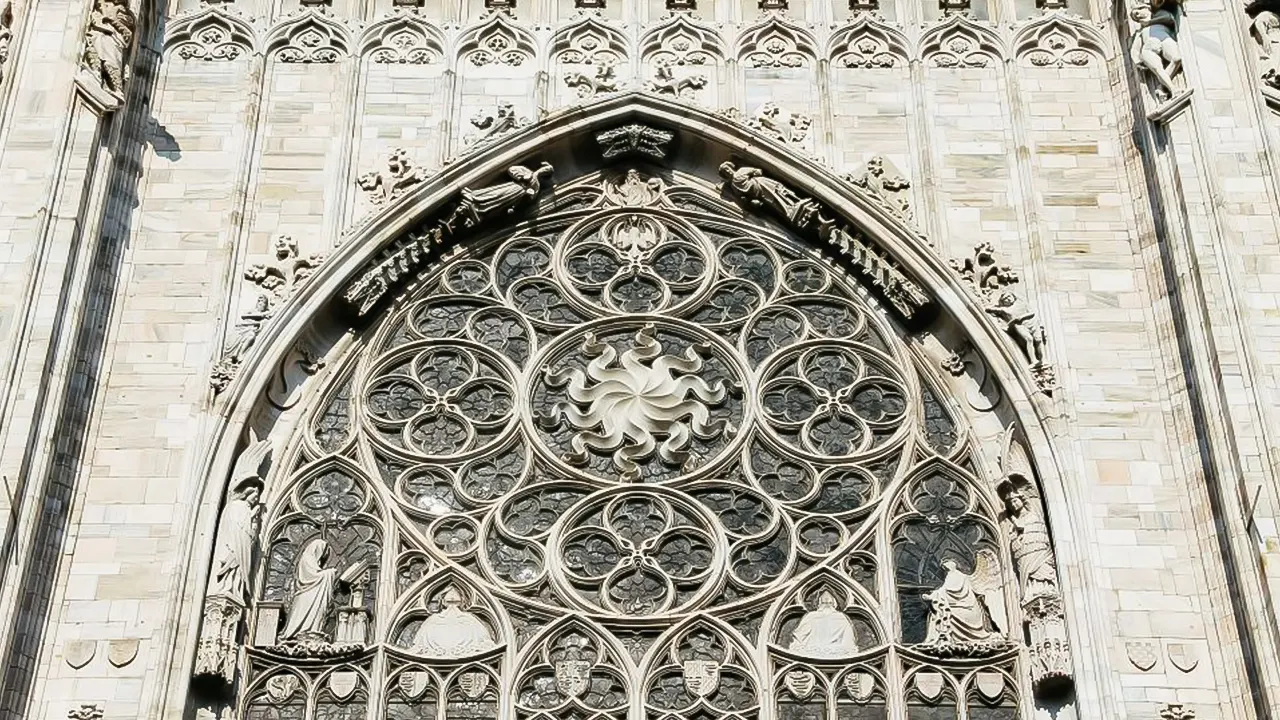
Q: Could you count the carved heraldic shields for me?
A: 14